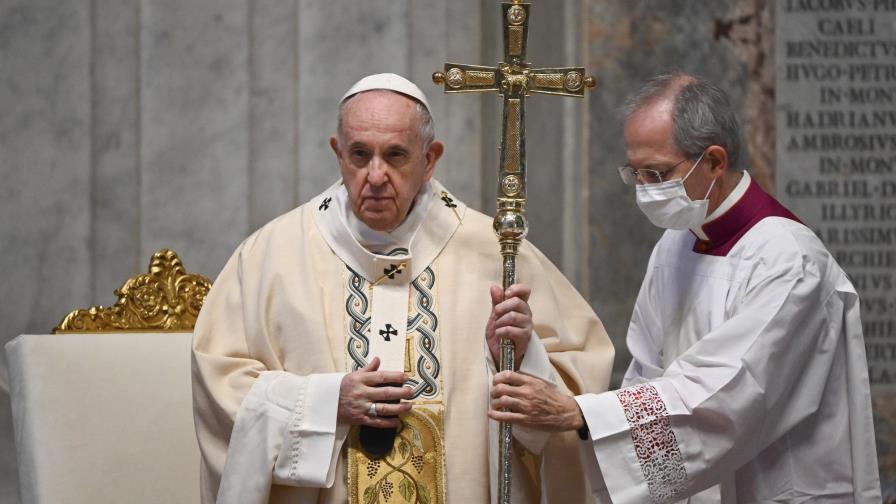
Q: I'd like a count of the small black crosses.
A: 4